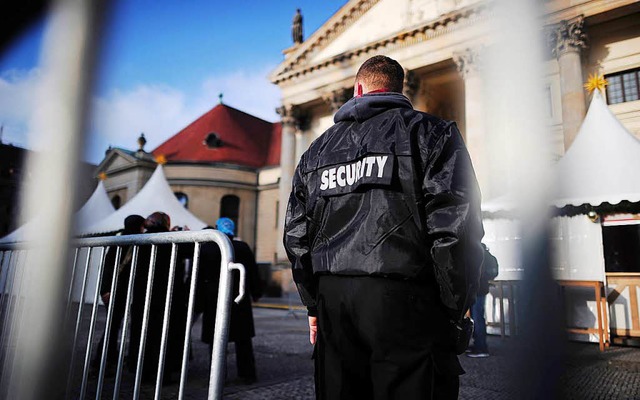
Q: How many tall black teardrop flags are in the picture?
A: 0